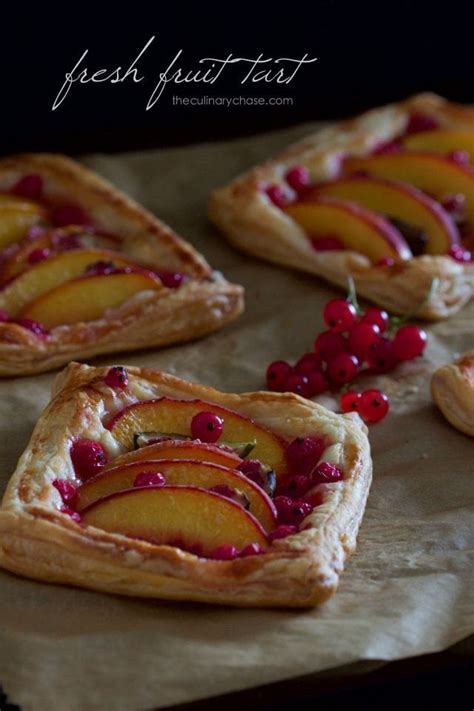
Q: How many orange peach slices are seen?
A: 12